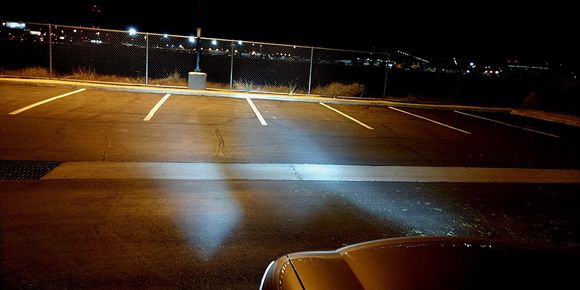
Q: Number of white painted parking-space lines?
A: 6